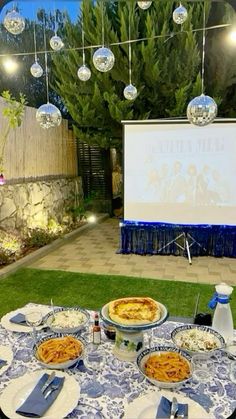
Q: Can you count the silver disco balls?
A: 10